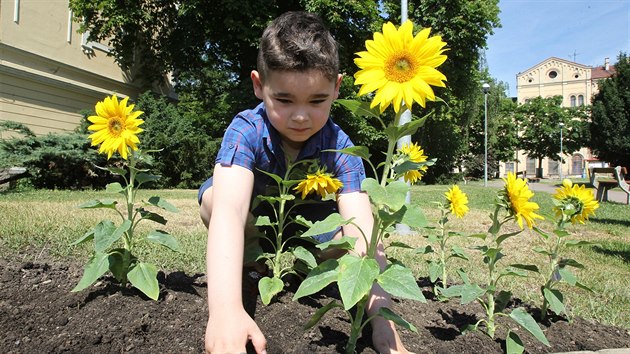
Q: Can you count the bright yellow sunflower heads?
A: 7